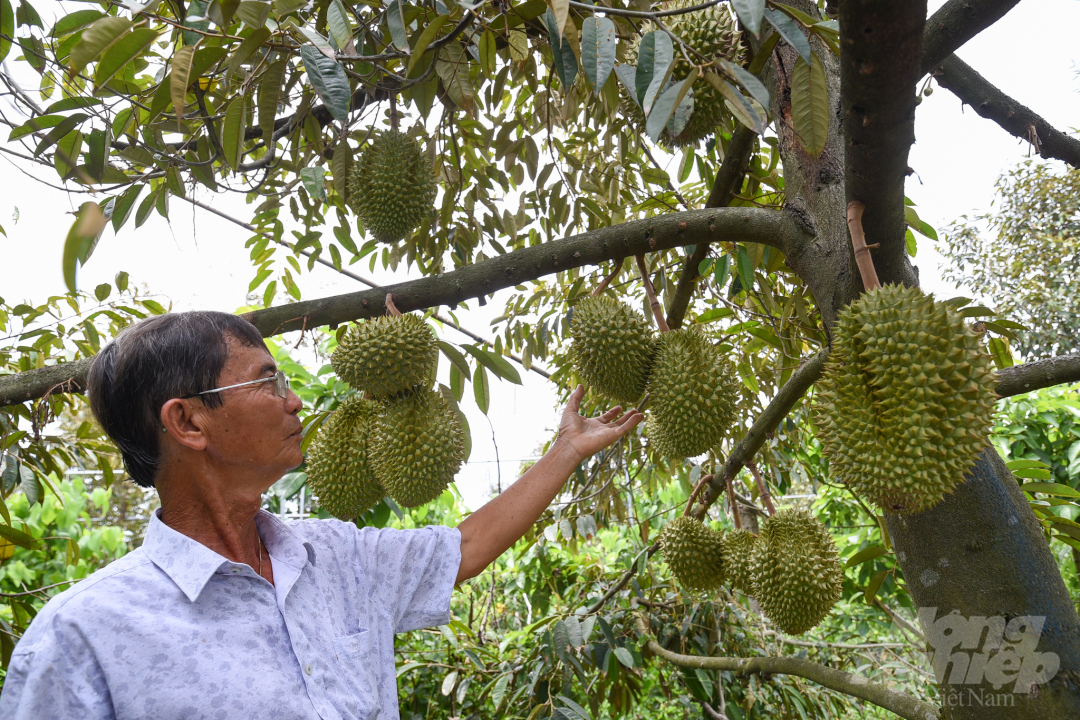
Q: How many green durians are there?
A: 11